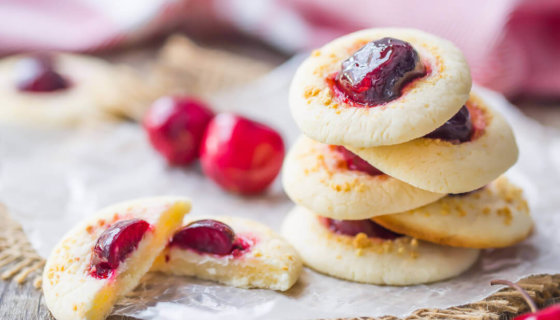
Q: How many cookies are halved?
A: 1